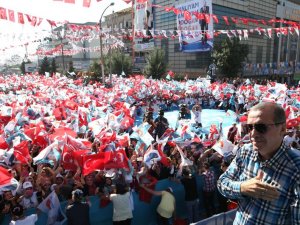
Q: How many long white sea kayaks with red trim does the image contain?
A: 0